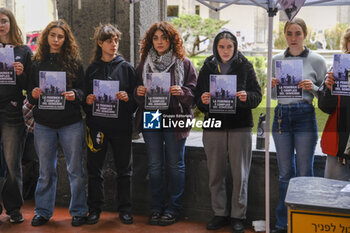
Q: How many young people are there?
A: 7